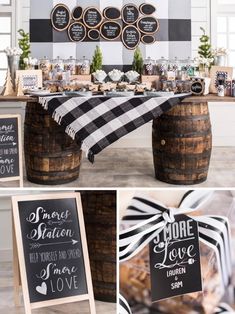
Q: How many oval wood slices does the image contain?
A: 12